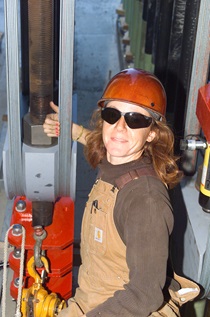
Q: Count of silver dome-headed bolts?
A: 4